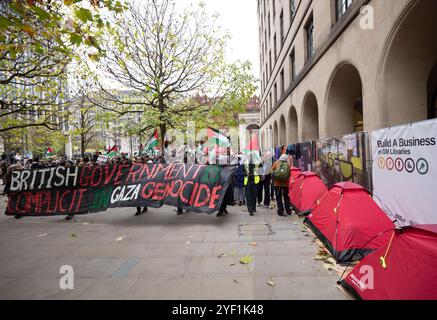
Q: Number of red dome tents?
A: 4